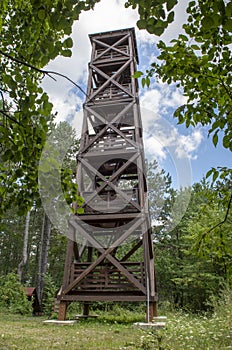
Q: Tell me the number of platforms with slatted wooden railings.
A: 5